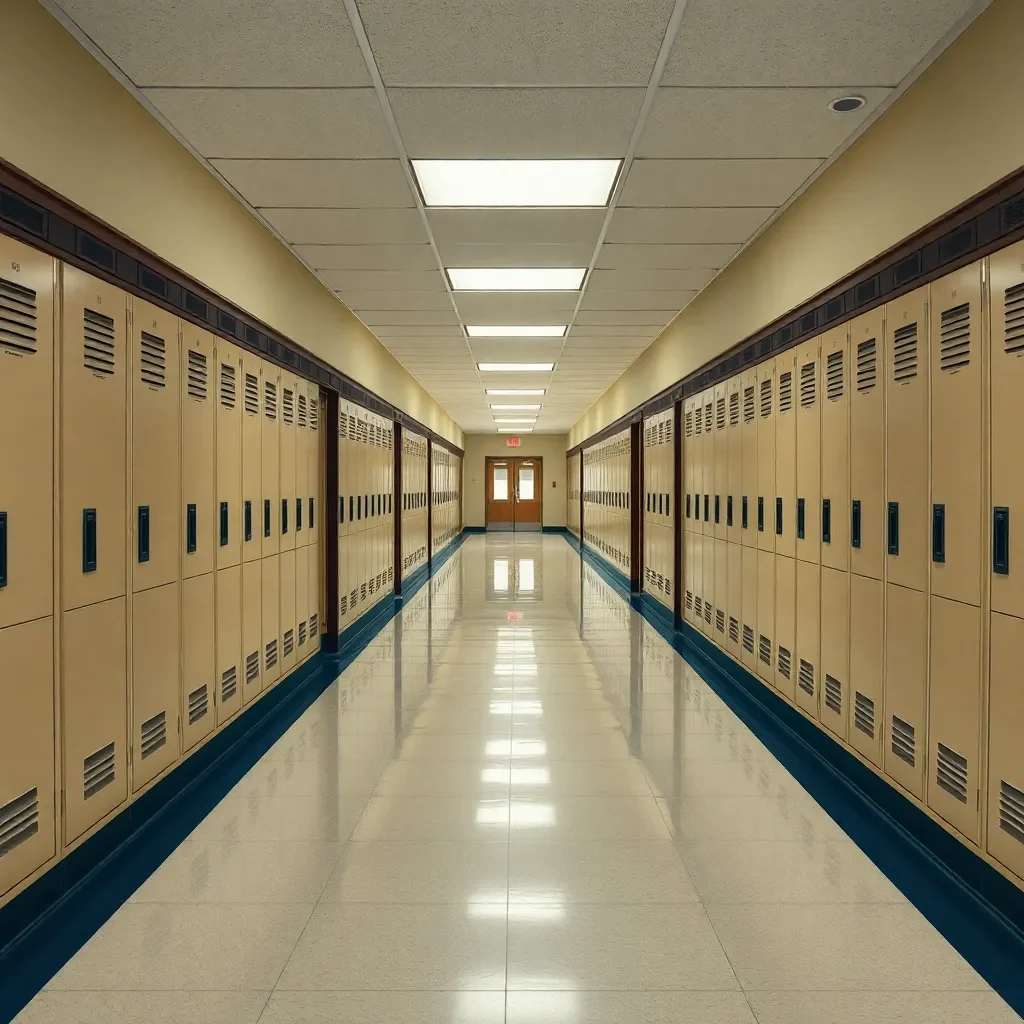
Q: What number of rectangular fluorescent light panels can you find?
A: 8